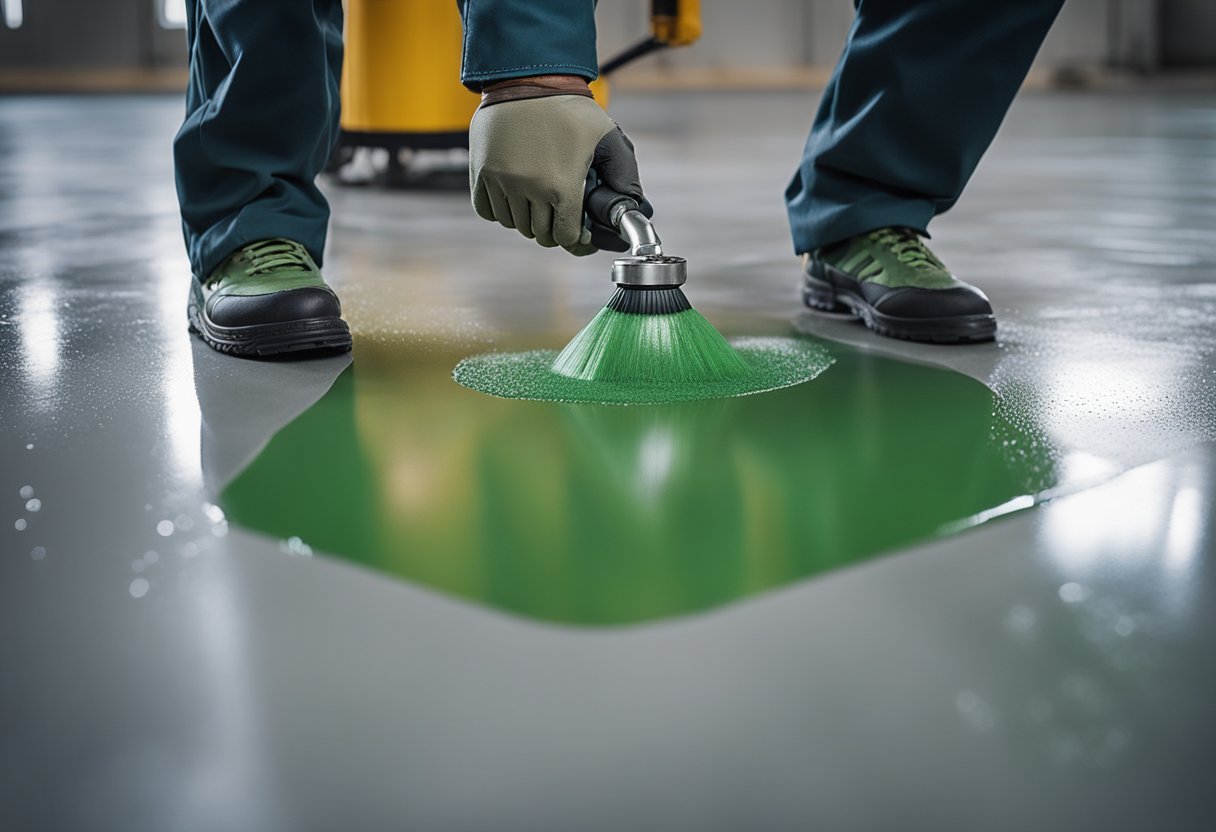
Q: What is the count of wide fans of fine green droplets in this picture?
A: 1